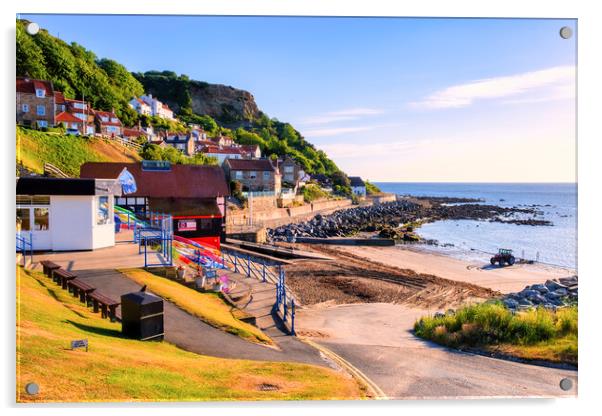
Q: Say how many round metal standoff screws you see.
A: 4